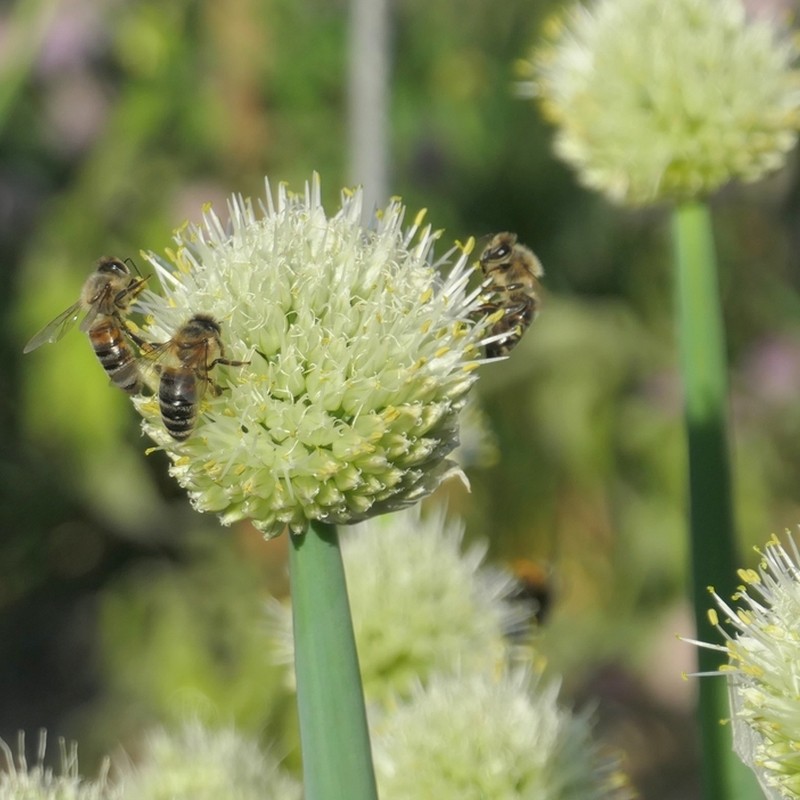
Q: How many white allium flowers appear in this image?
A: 7